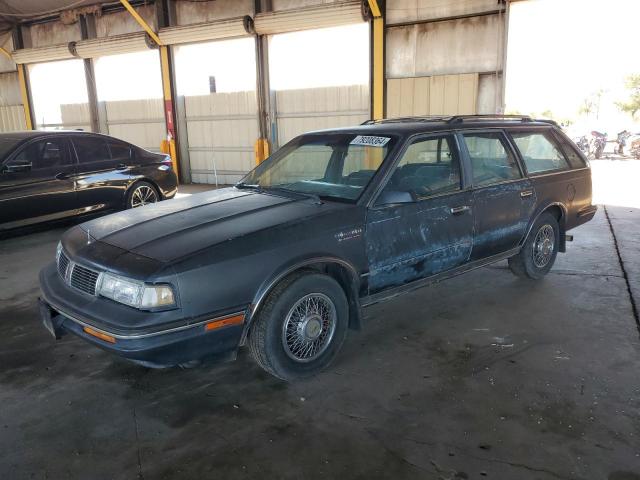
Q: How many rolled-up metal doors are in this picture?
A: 4